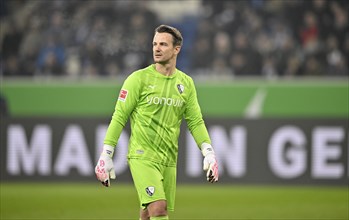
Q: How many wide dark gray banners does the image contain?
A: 1